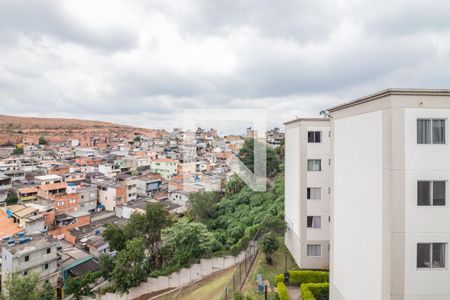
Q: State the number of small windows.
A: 5